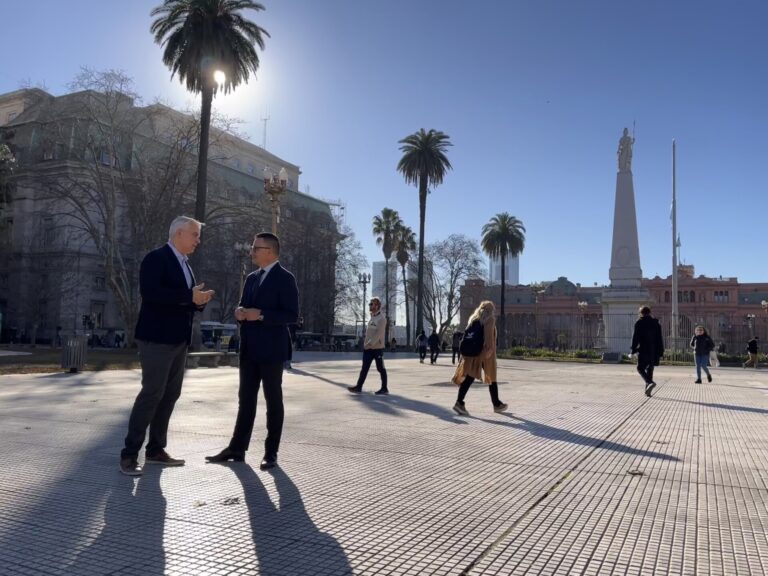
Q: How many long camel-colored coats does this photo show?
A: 1